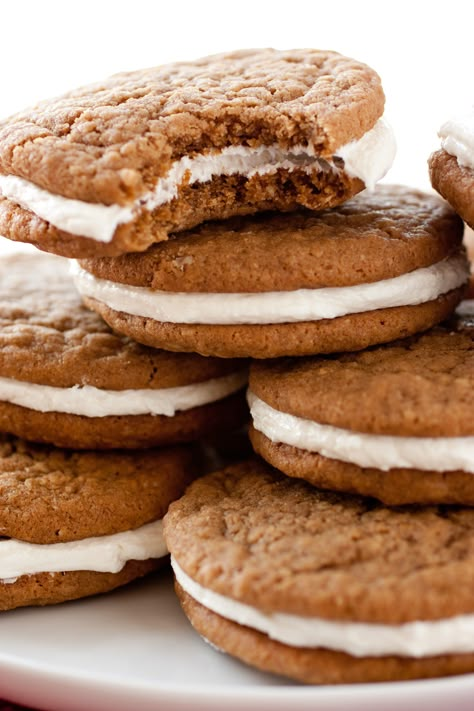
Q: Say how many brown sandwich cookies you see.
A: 7